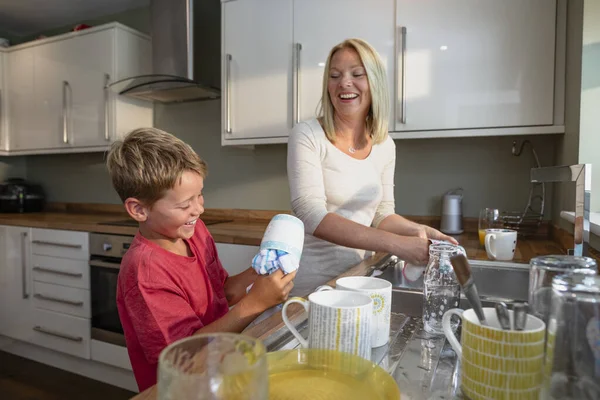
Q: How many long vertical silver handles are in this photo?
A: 6